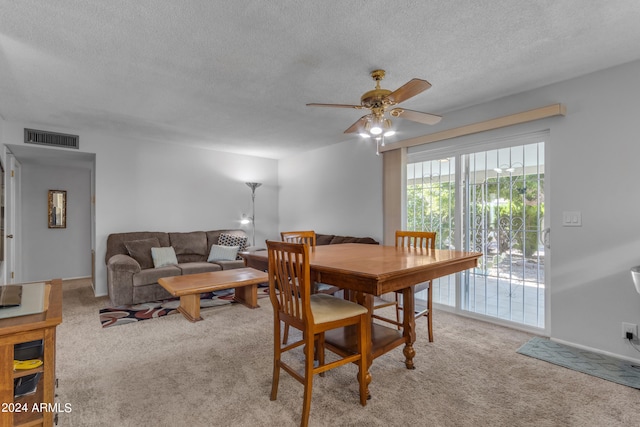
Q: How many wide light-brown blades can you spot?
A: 4